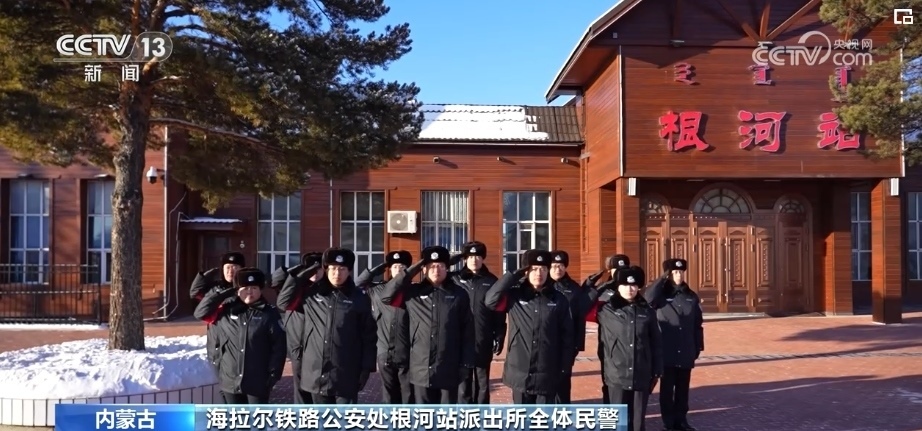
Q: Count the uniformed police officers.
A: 12